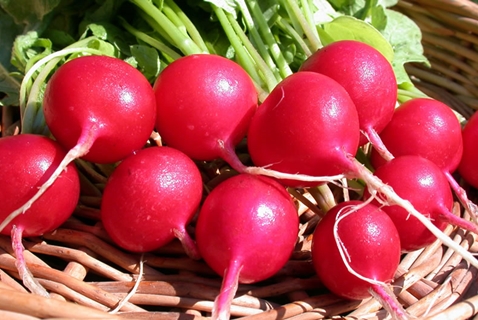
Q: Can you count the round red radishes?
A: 11